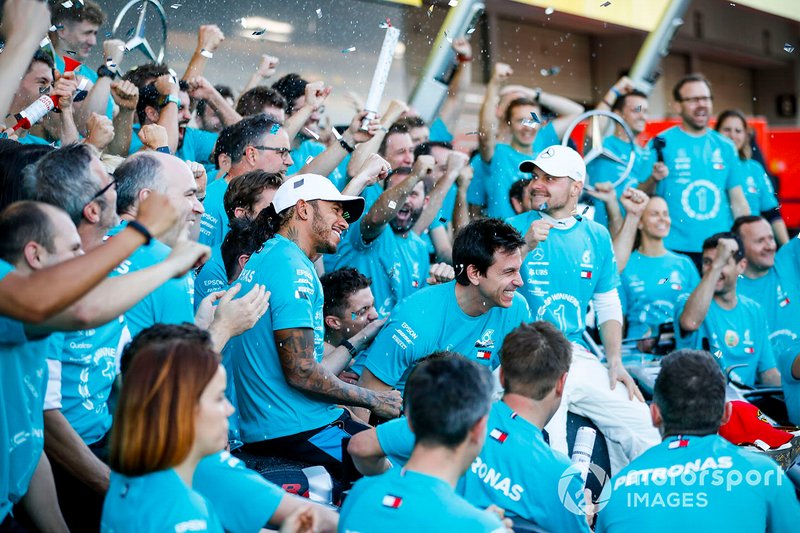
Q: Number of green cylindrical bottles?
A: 0